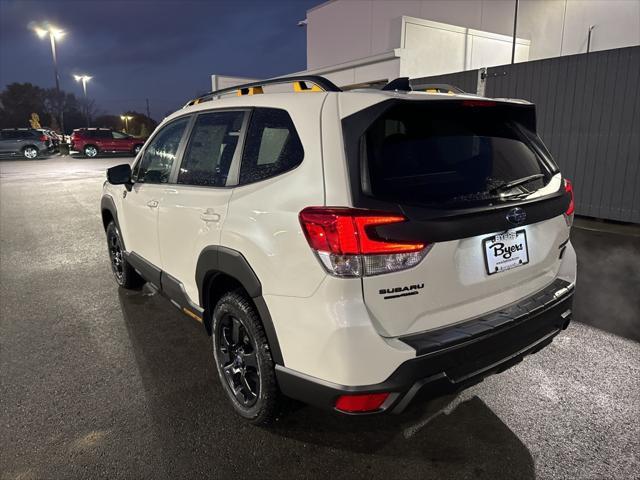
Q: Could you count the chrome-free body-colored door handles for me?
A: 2